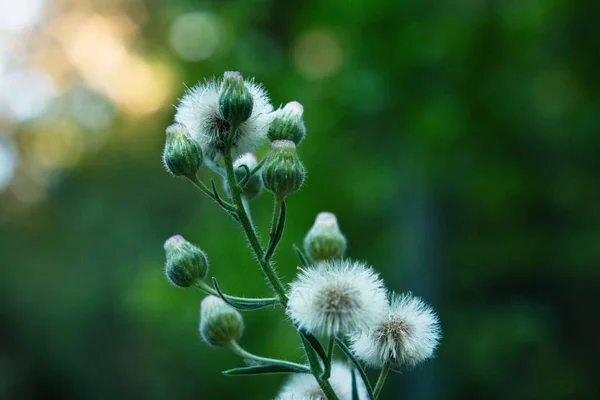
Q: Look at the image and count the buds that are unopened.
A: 8